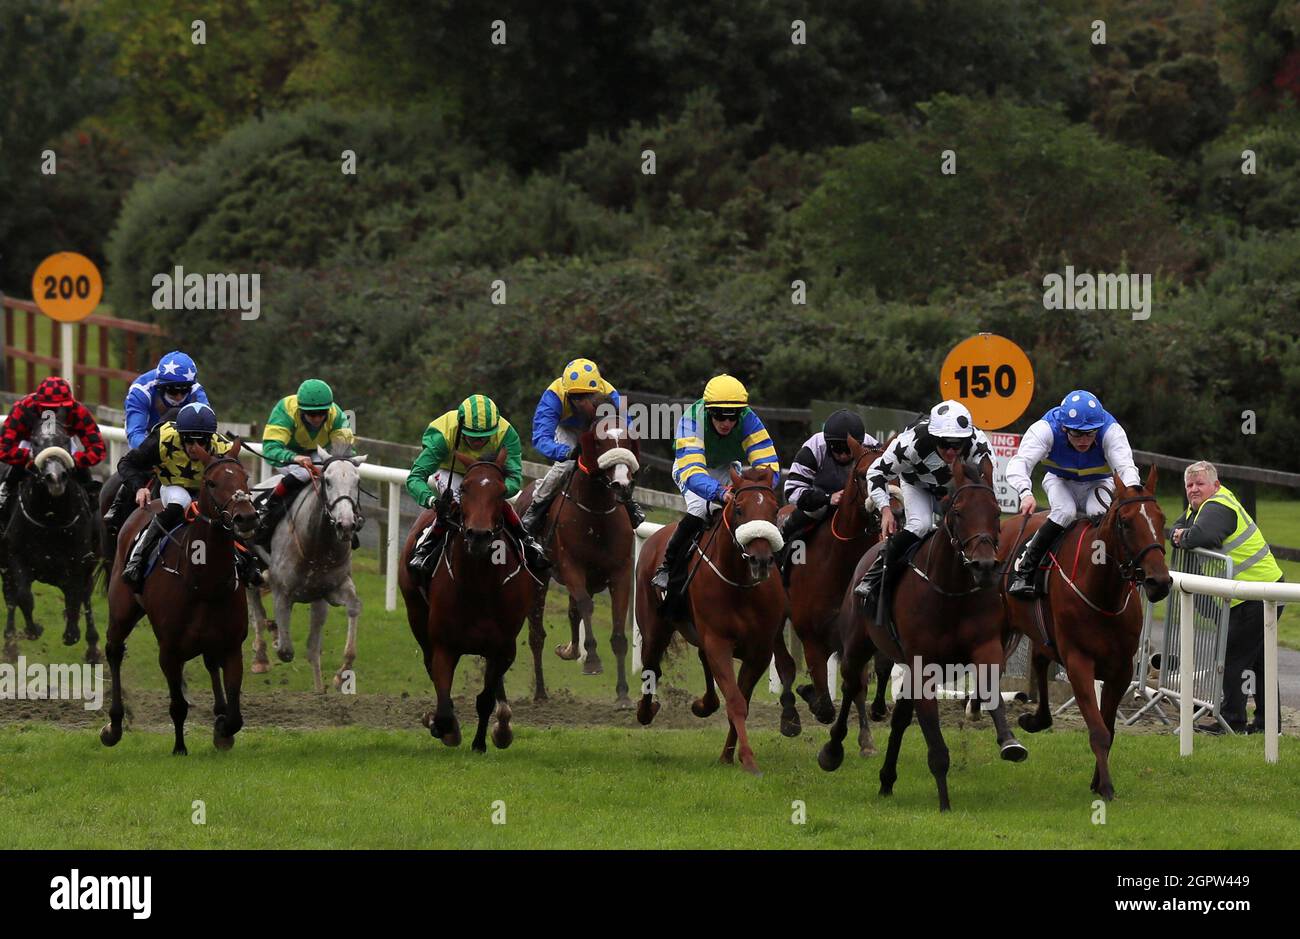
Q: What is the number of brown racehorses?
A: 7